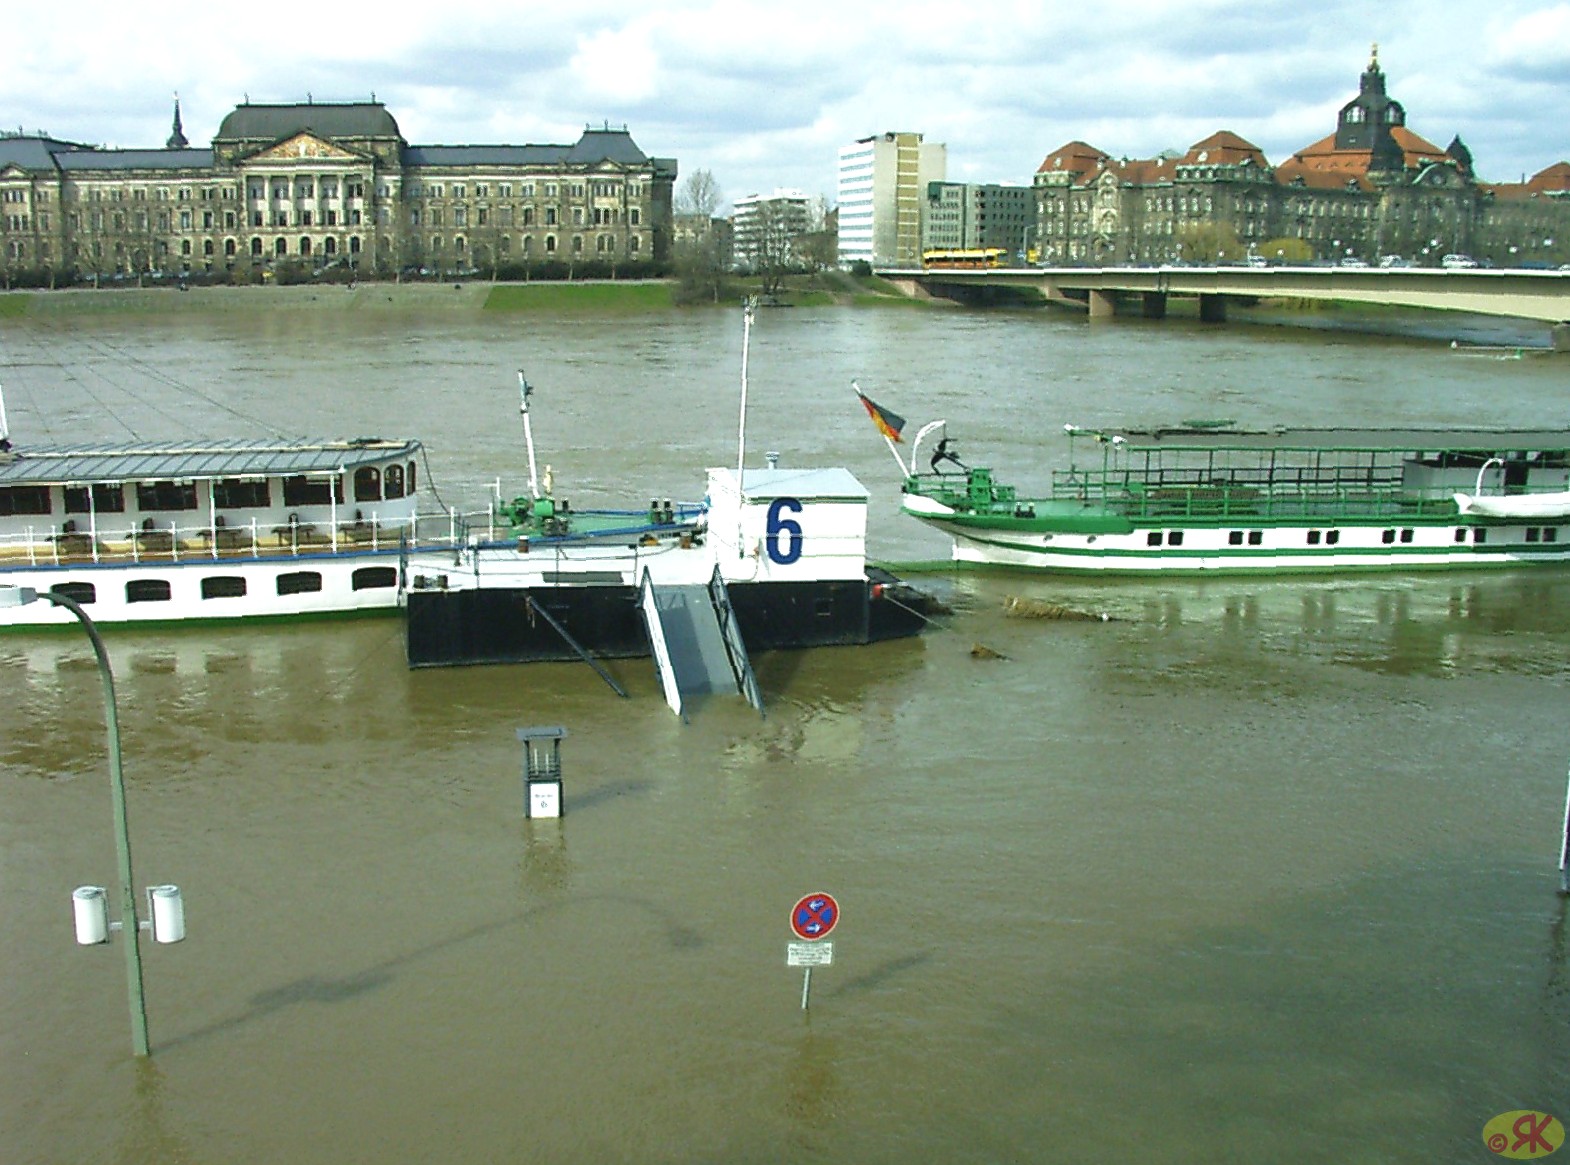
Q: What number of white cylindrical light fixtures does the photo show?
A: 2